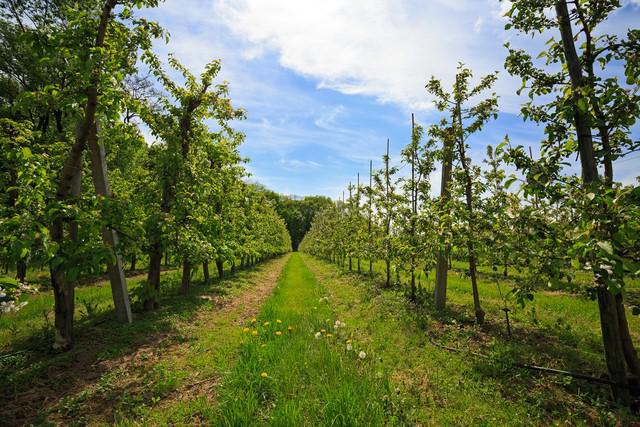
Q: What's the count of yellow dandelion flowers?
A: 12